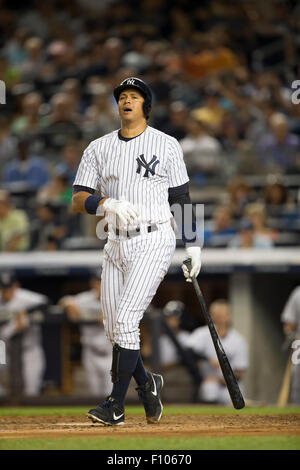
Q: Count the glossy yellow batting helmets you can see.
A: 0